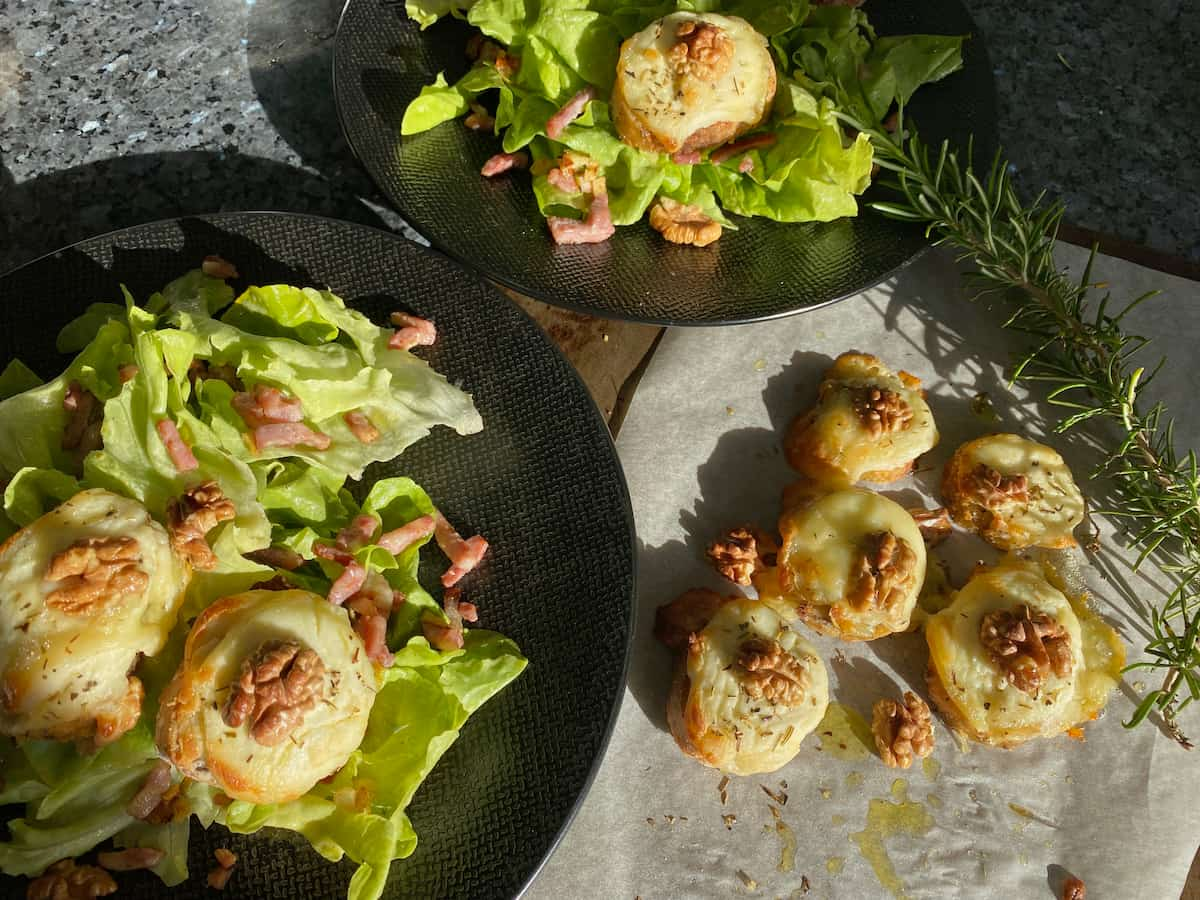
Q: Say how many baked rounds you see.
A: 8